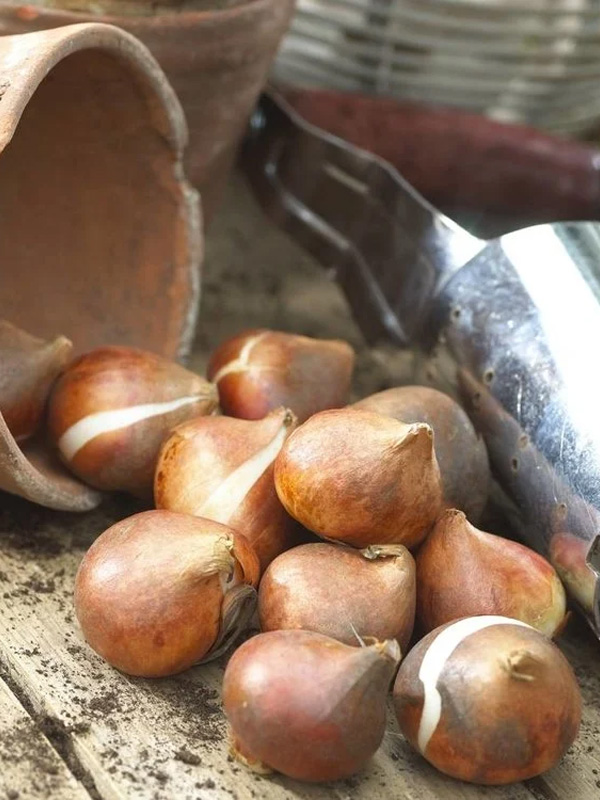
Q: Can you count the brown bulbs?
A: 11